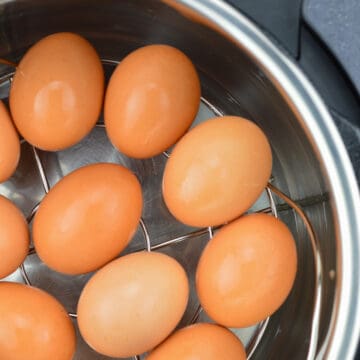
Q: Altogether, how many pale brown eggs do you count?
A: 2